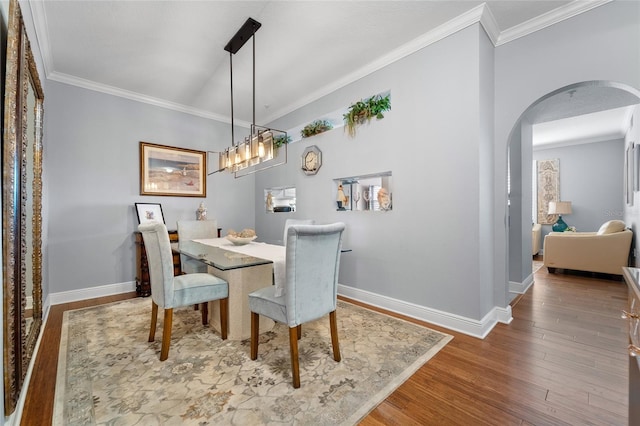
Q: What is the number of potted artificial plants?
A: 3